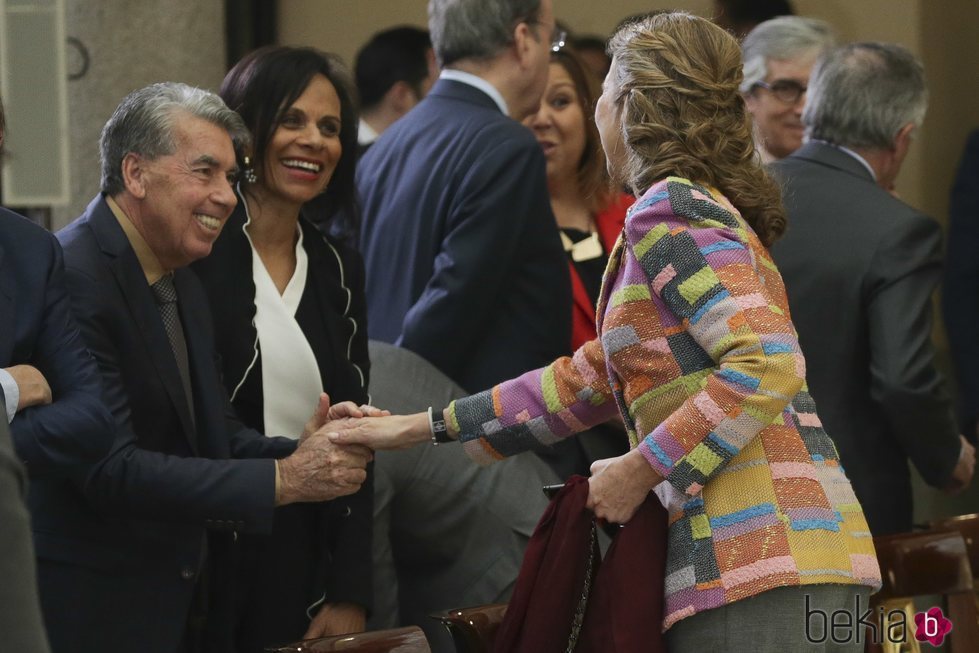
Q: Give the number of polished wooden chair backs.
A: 4